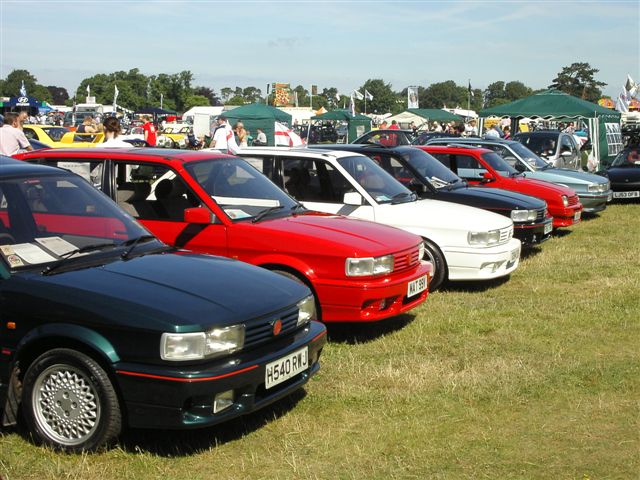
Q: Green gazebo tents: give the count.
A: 4